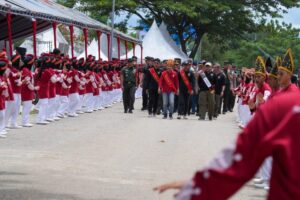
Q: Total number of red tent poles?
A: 11